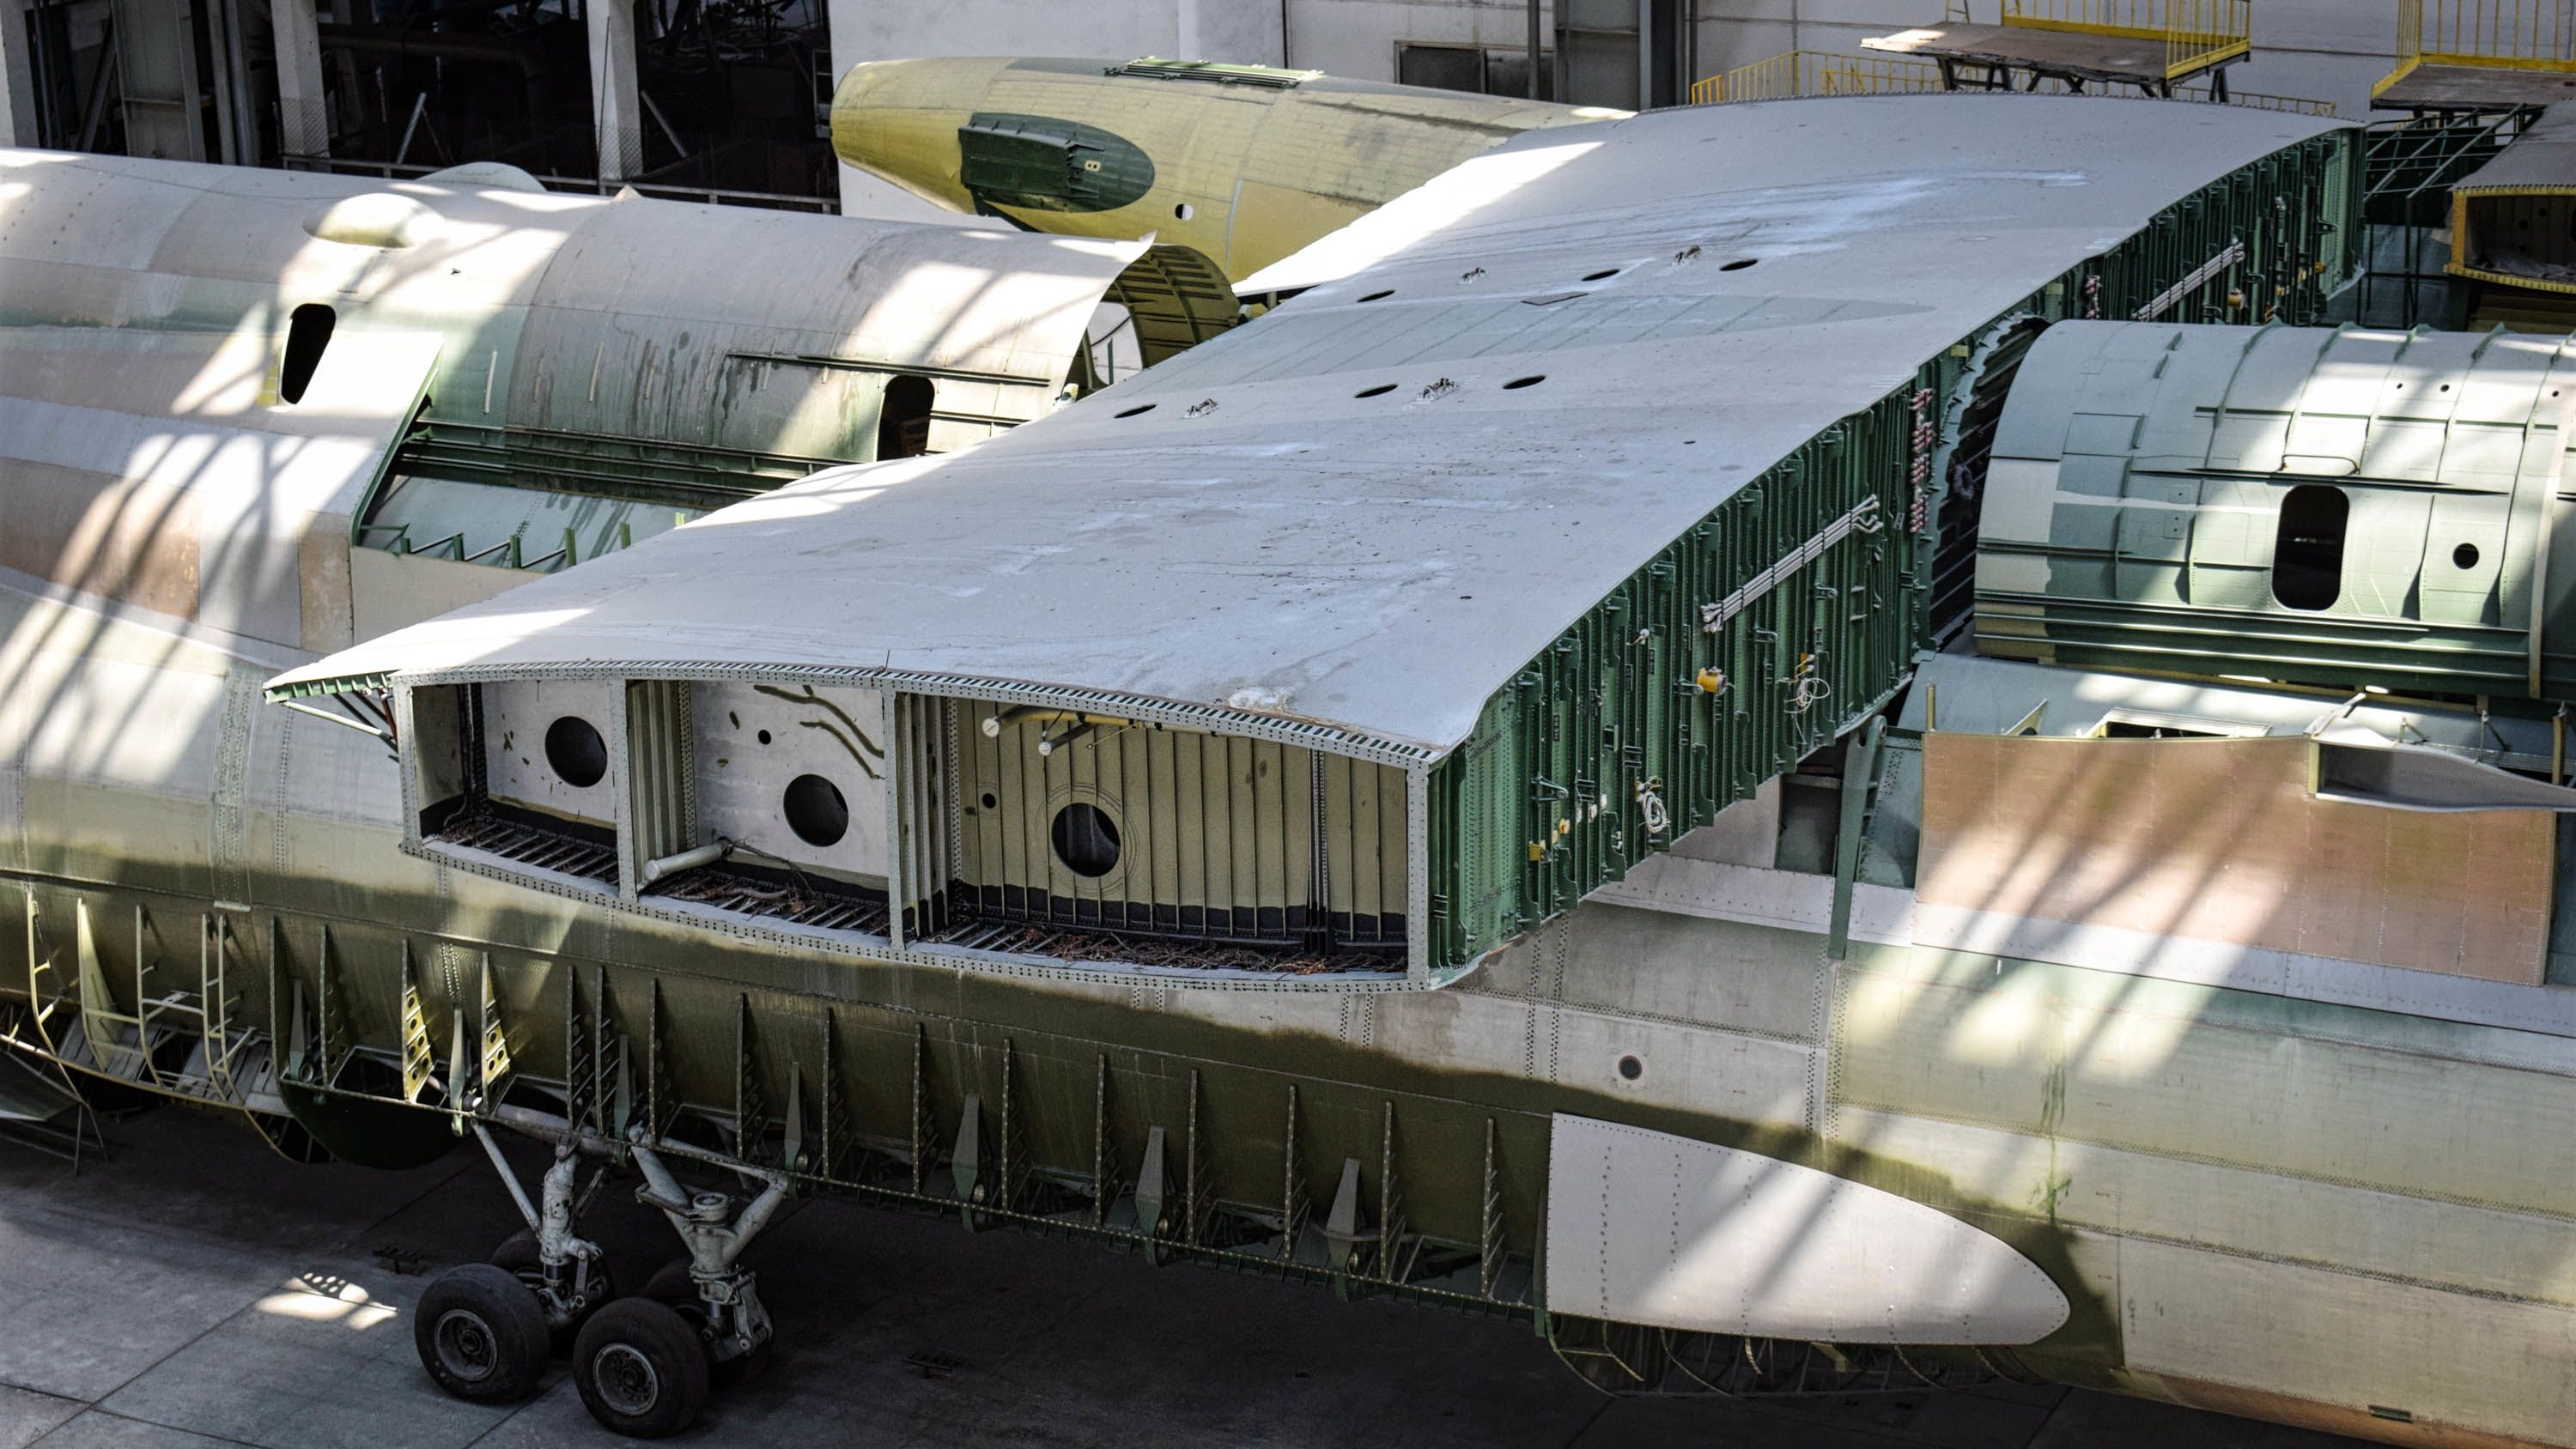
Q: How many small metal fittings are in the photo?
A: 4